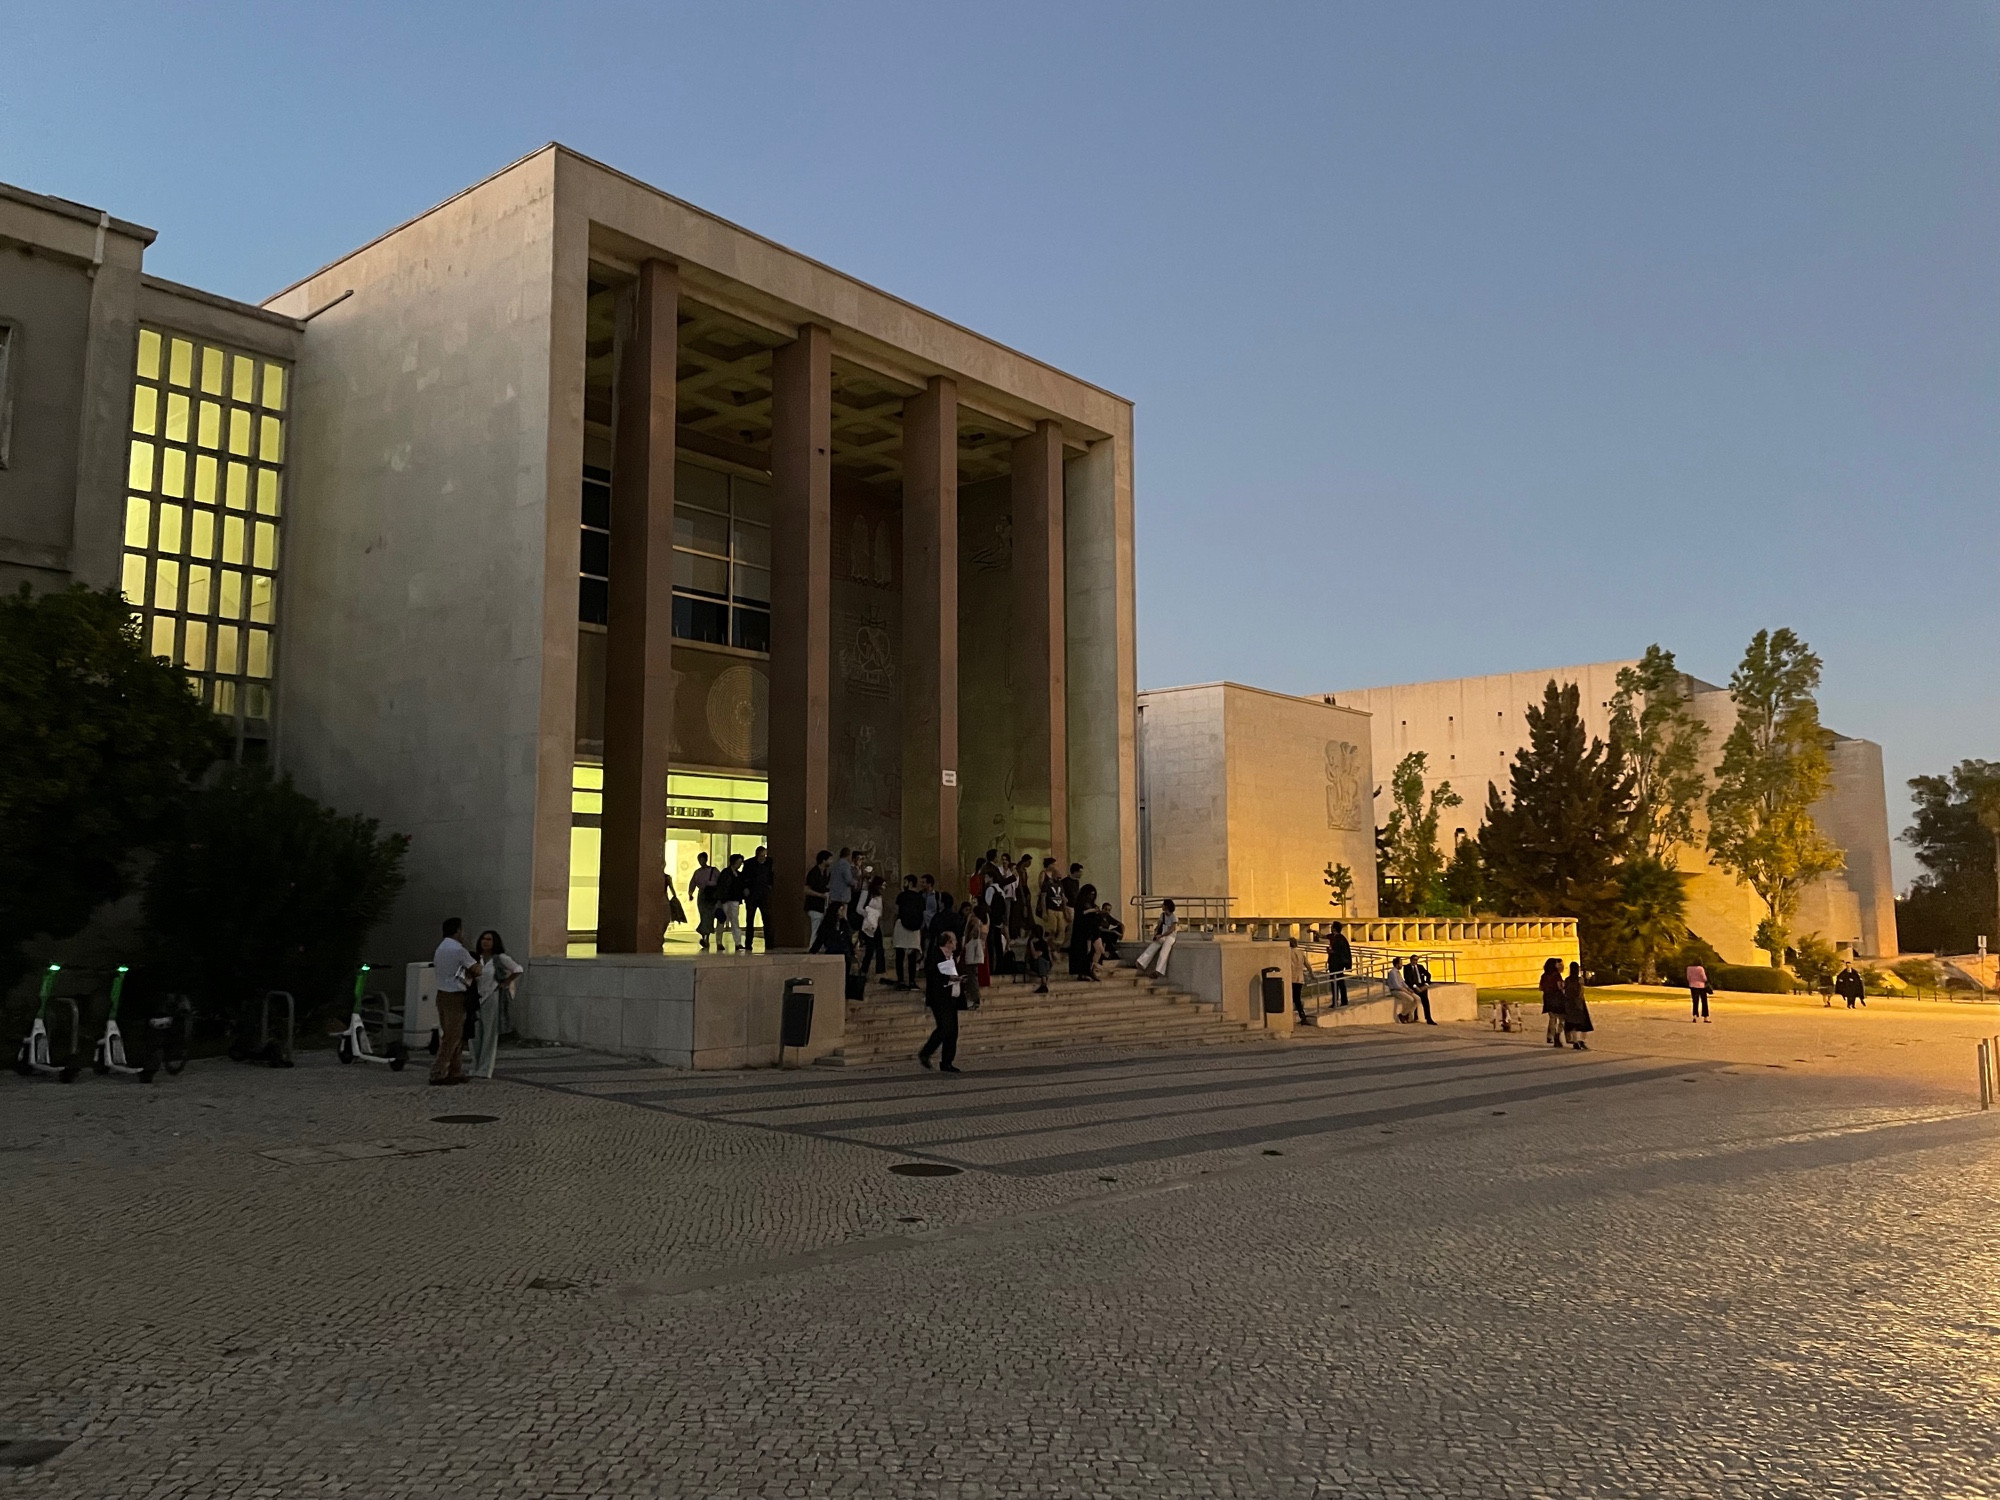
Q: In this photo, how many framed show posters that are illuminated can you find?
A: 0